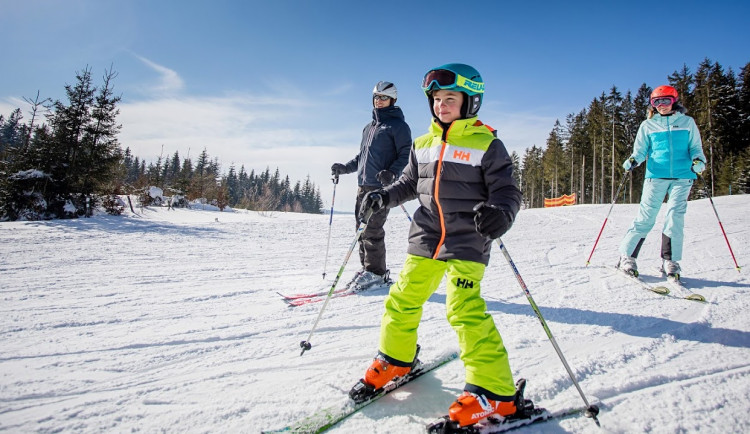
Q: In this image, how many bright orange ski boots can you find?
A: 2